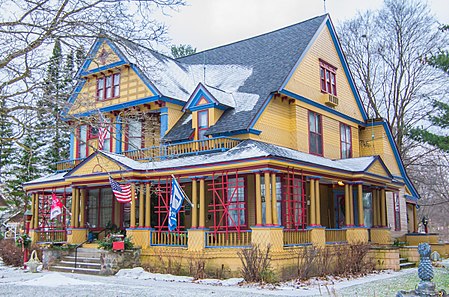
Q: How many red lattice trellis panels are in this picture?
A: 4